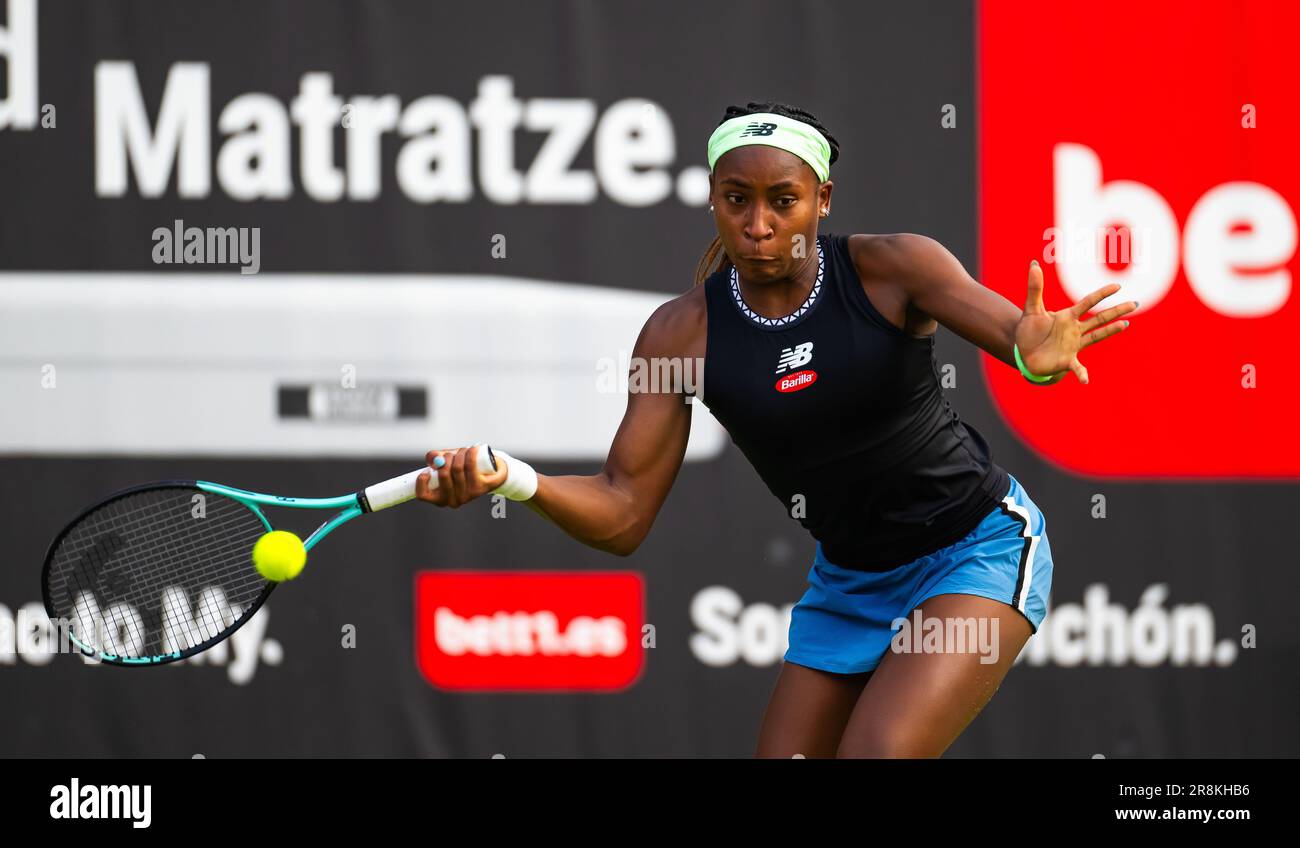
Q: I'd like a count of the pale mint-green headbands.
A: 1